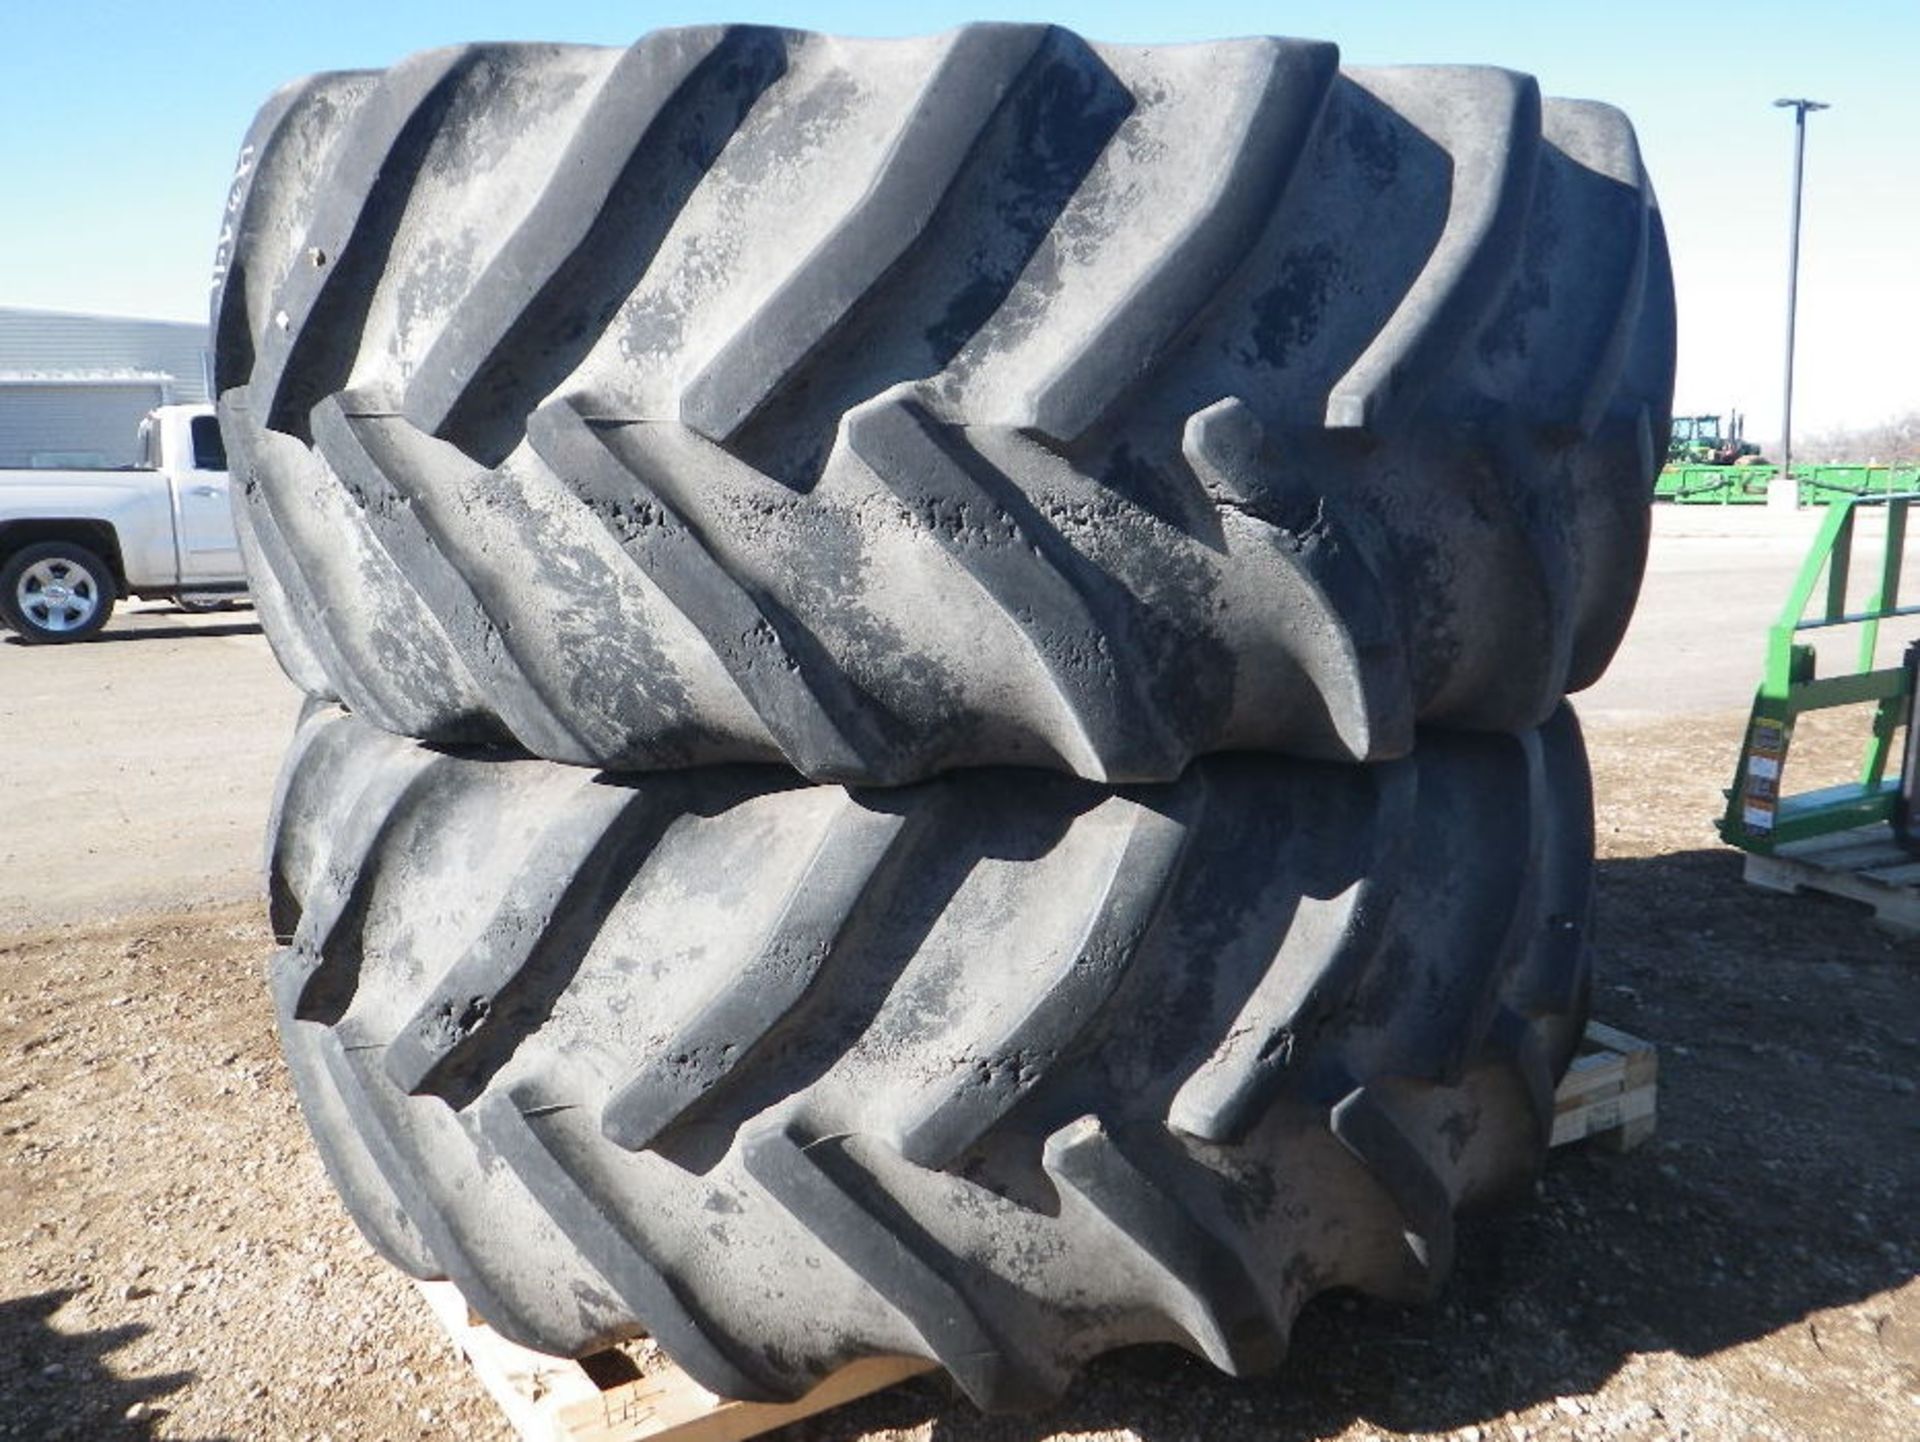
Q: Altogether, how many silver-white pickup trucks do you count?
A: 1